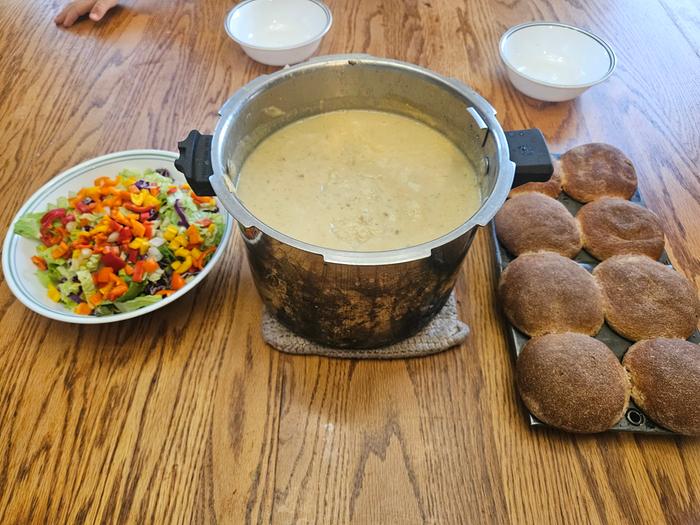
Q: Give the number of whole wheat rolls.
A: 8